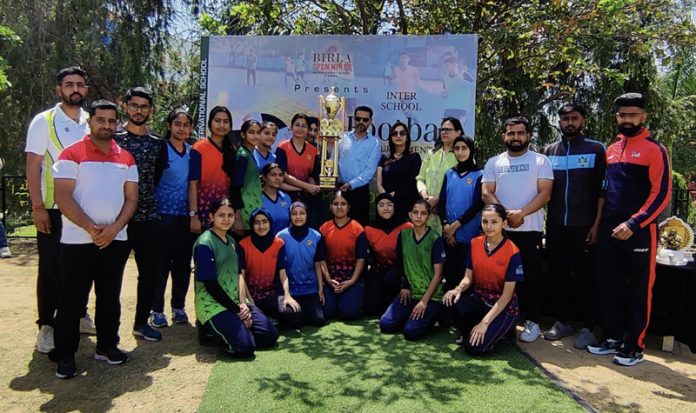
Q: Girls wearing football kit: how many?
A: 14